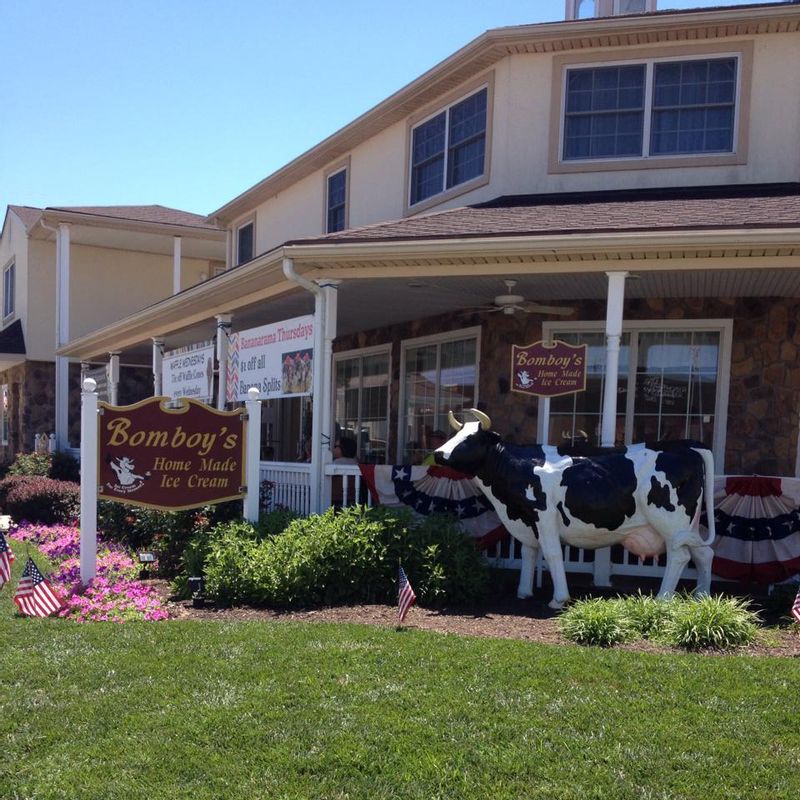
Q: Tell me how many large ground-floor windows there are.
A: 3